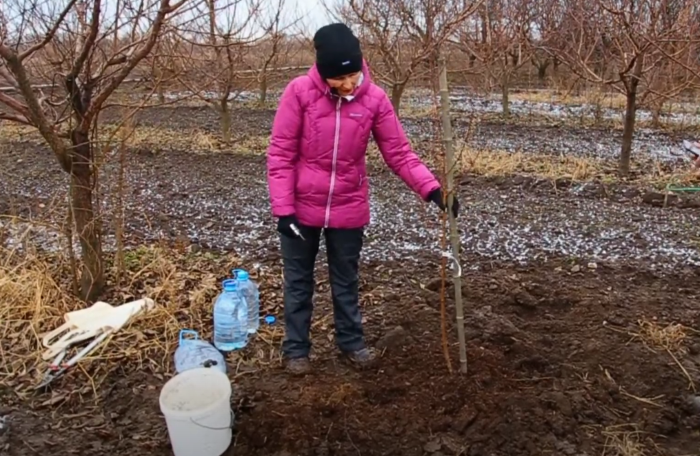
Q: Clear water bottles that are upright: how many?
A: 2